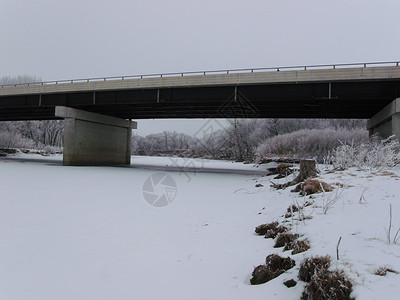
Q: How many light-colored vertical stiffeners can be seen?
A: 5